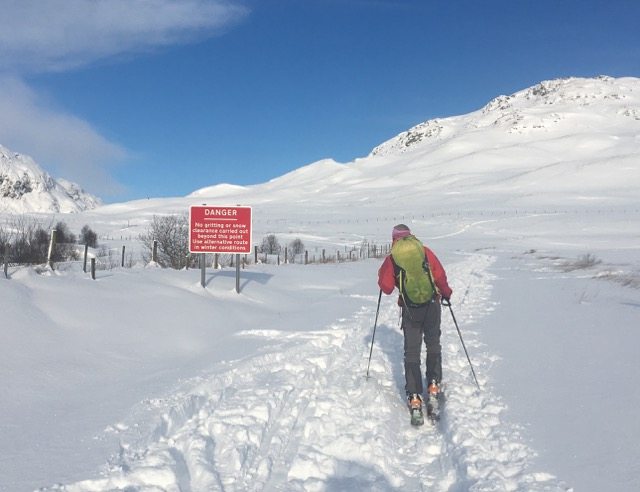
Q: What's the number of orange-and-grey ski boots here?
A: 2